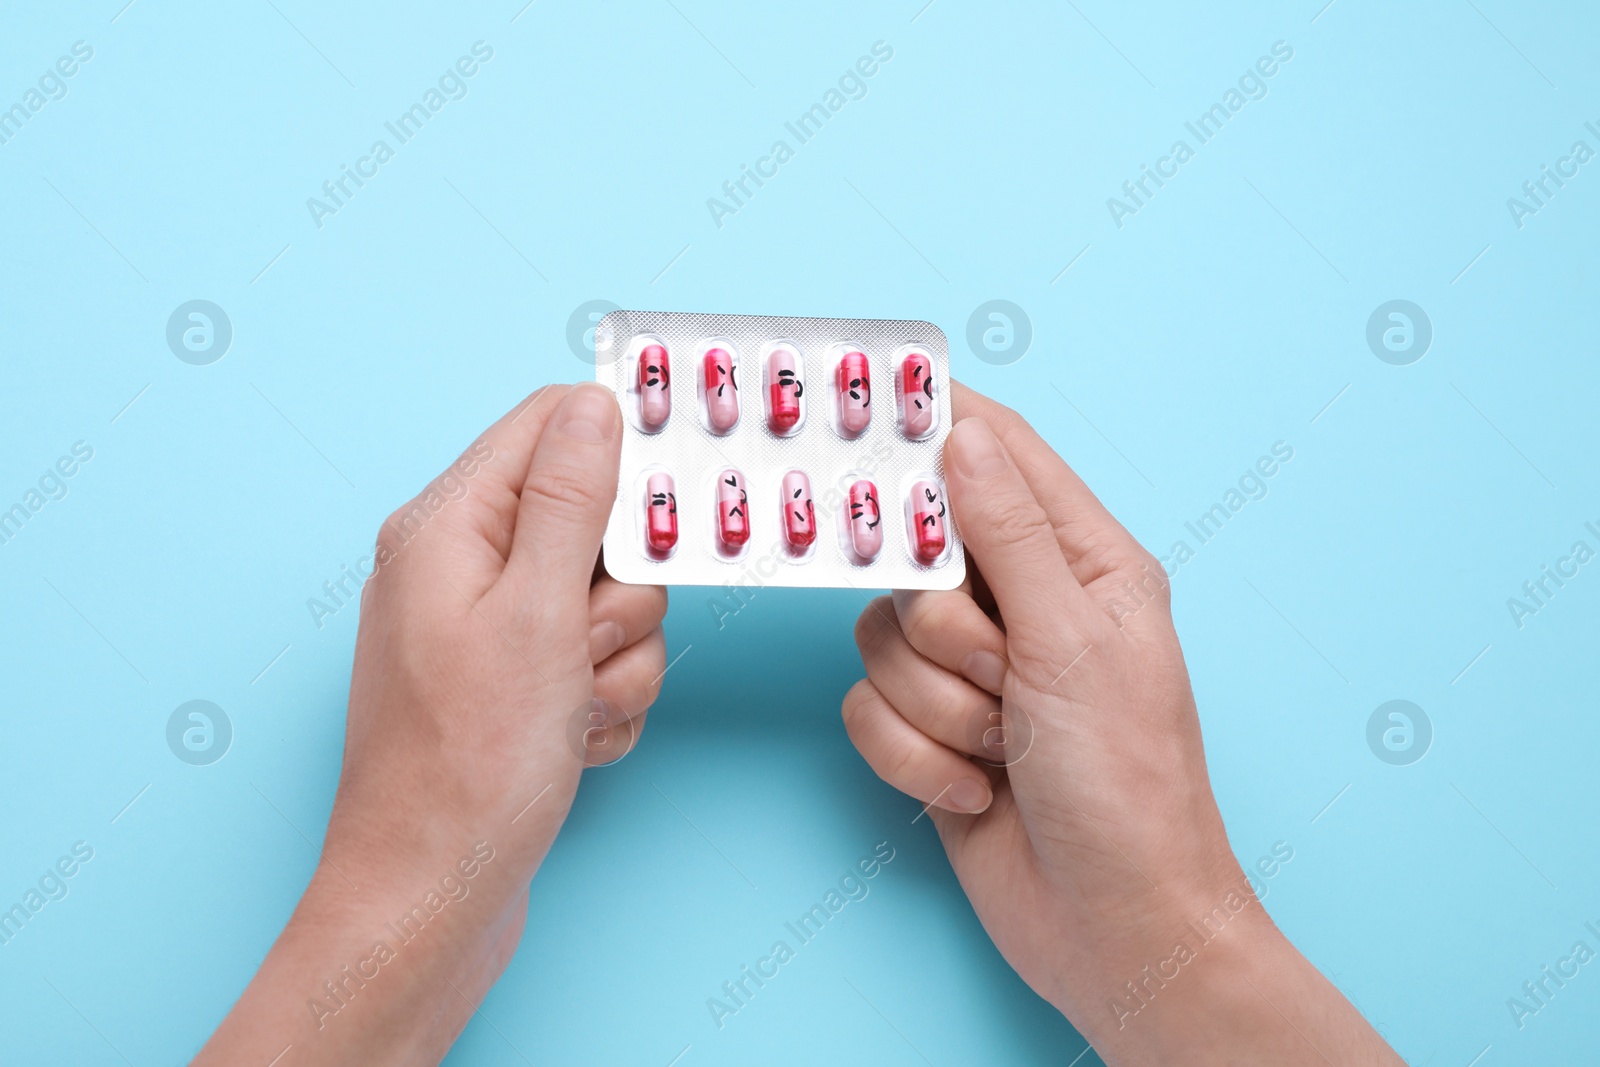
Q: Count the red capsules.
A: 10